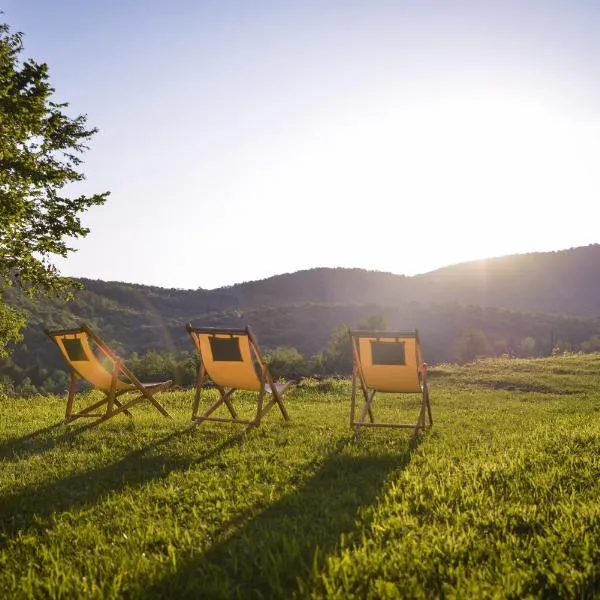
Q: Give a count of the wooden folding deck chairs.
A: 3